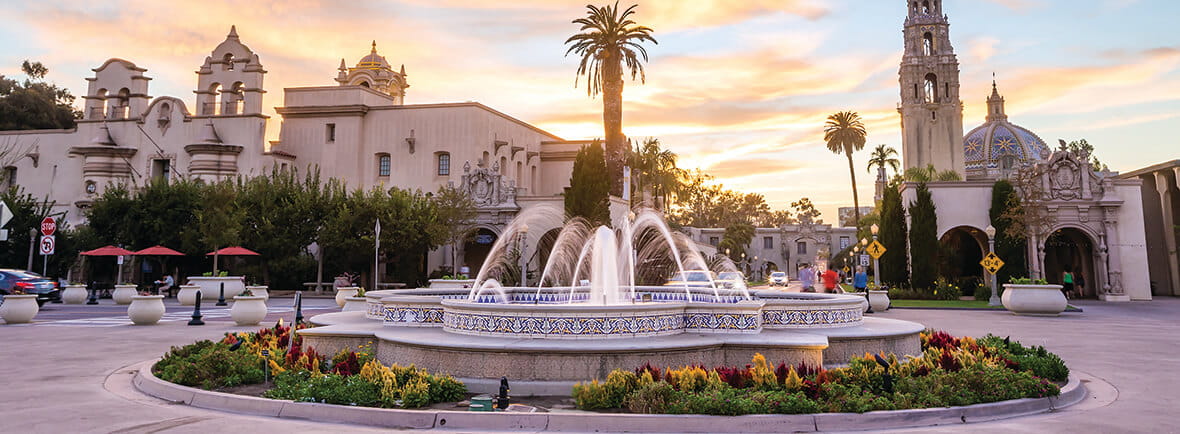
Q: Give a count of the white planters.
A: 14